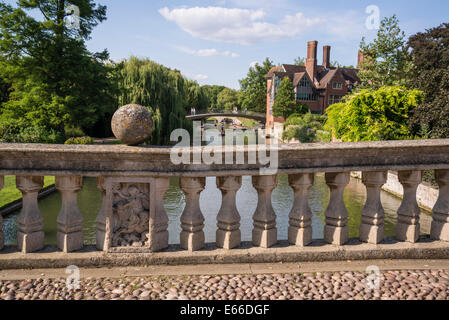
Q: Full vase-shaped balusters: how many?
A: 9